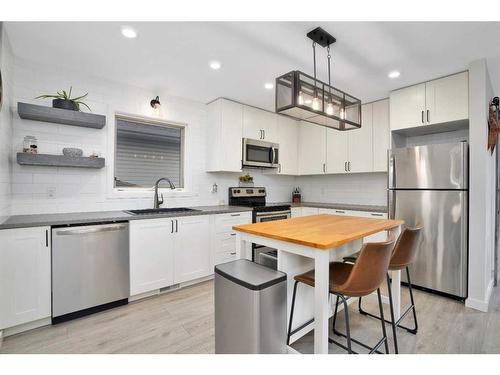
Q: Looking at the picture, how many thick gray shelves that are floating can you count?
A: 2